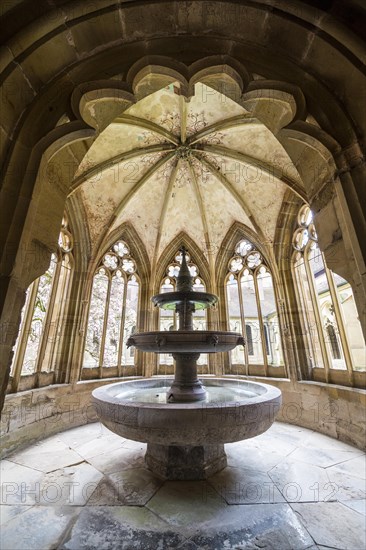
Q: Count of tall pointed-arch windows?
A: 5